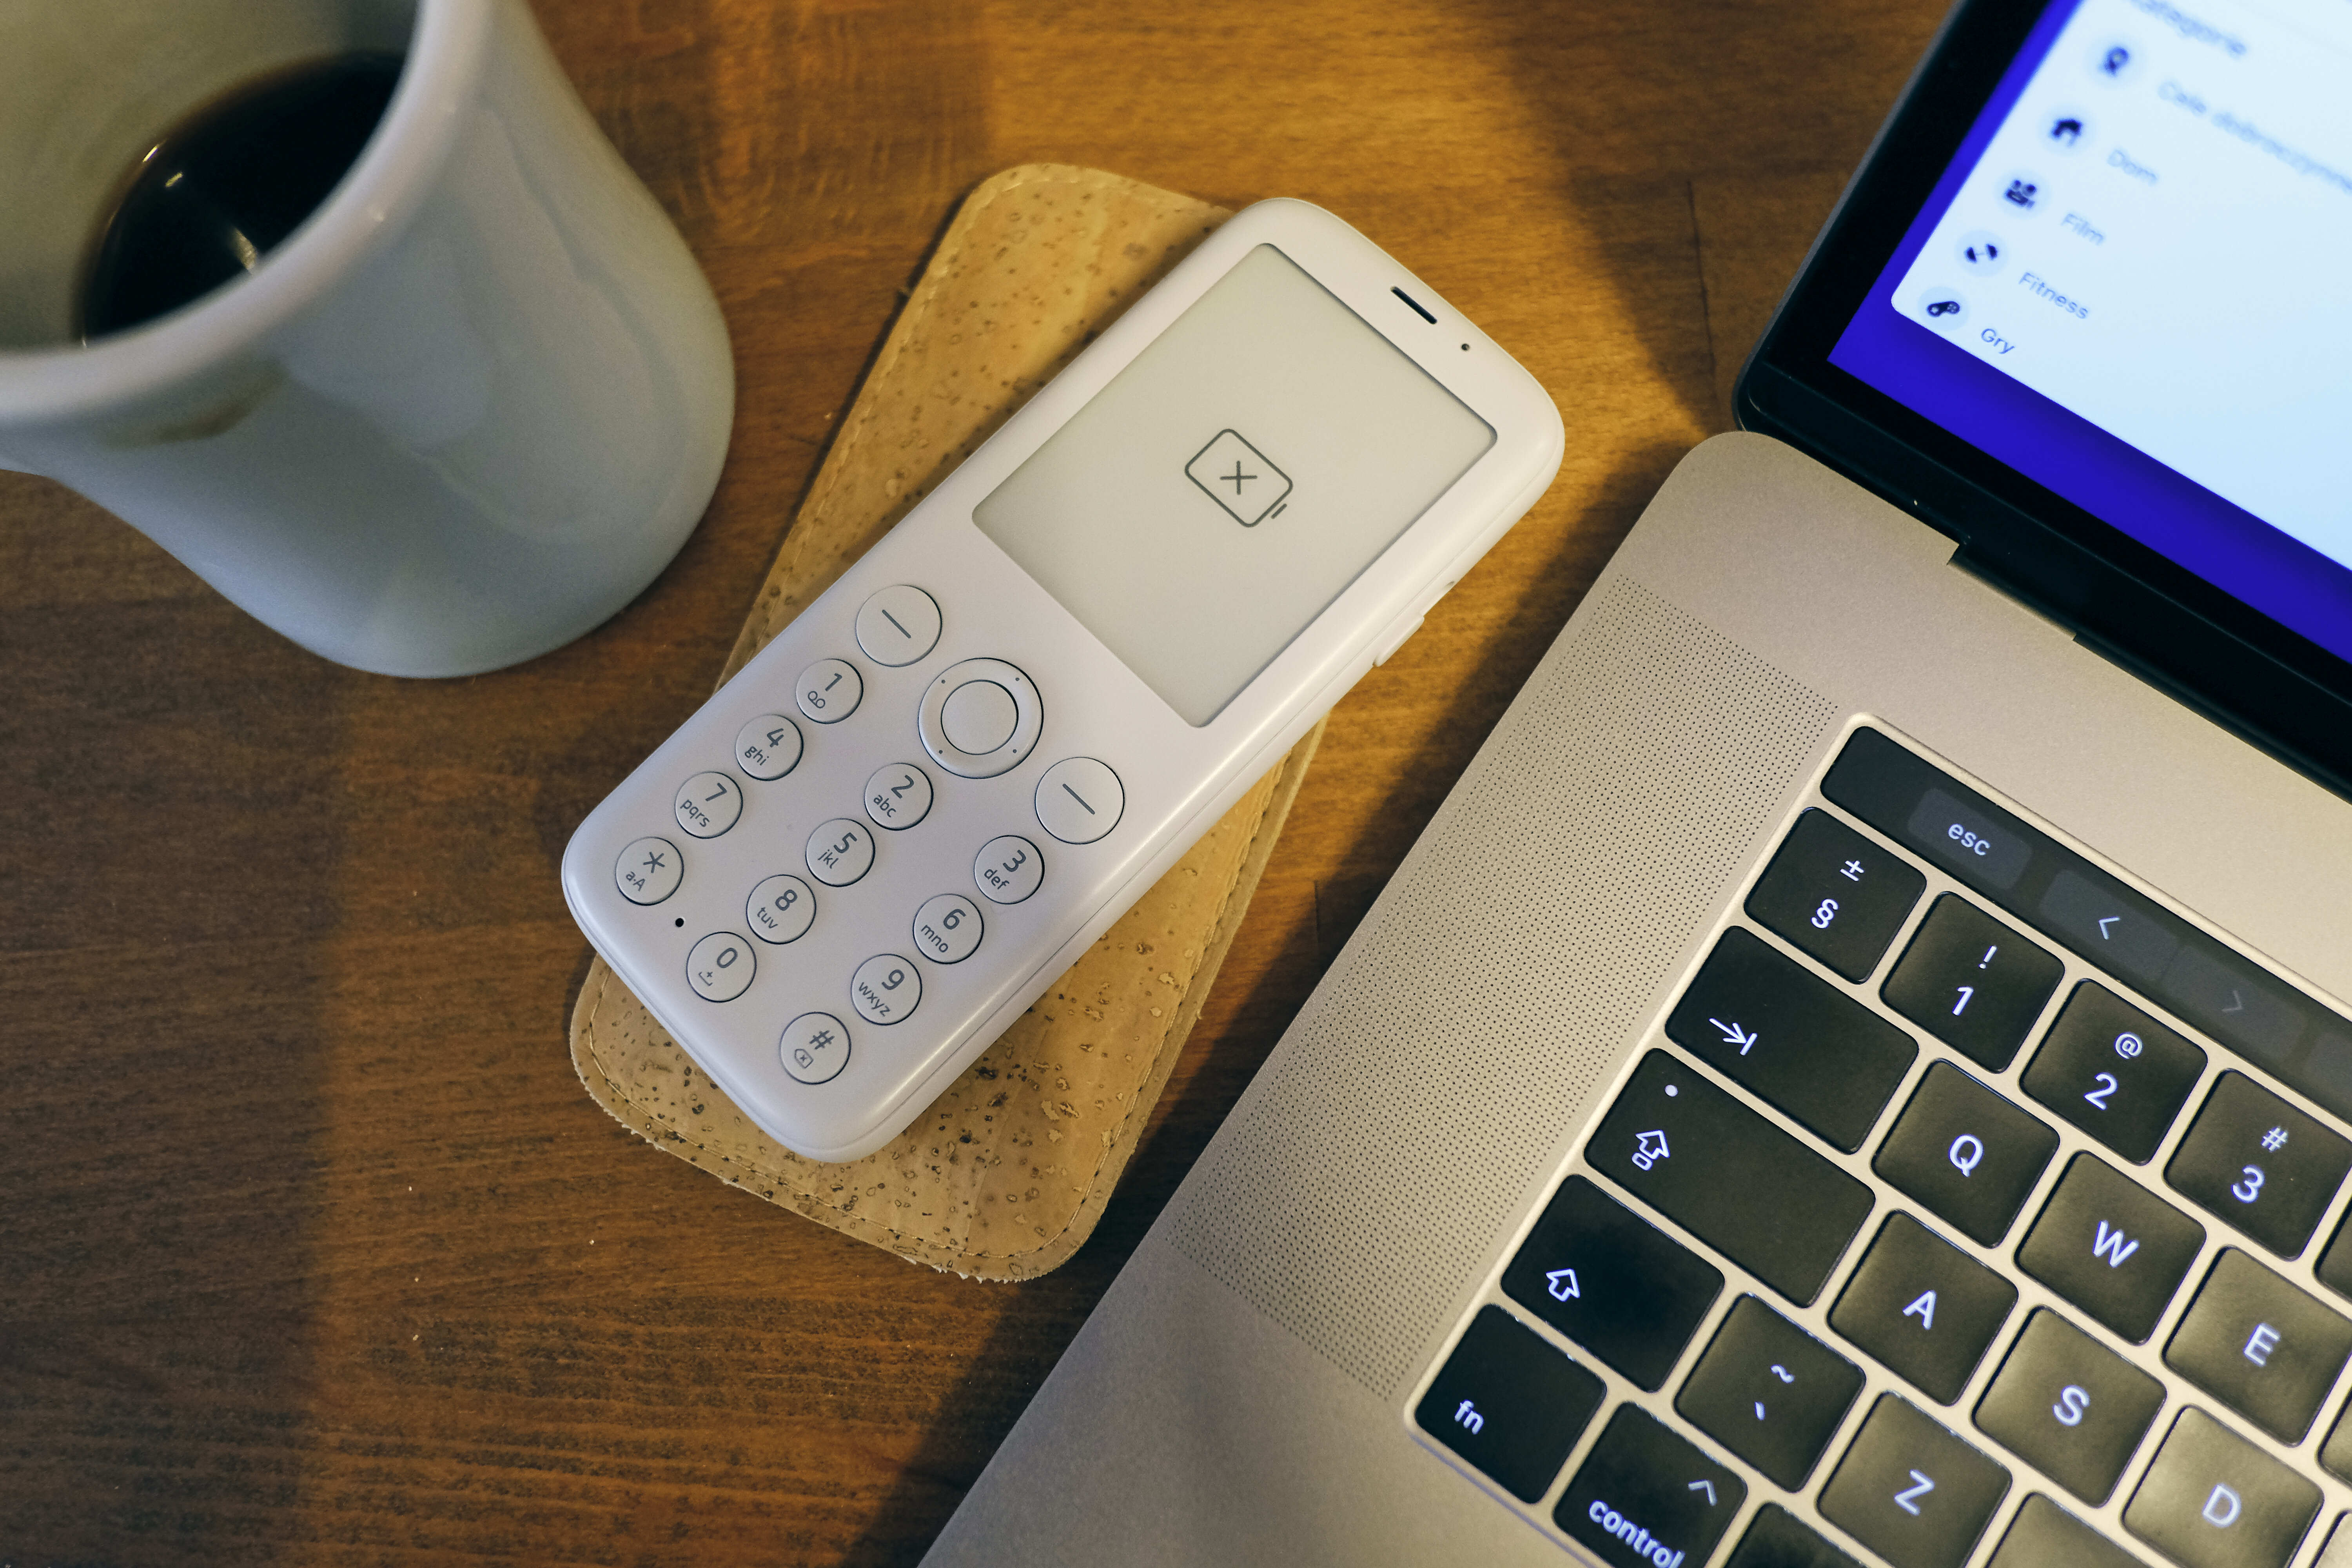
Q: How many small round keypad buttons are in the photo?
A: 12